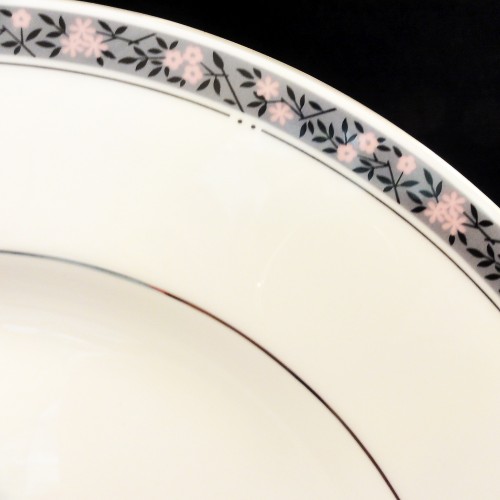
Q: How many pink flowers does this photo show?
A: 15